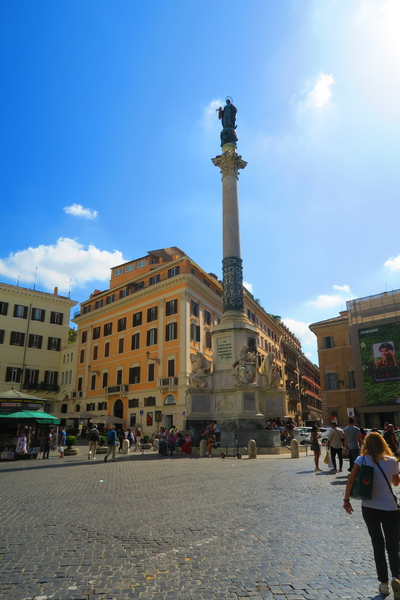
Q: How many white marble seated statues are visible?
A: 3